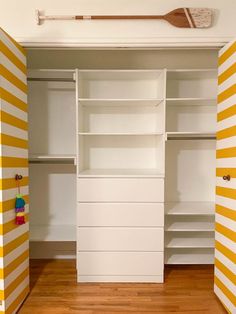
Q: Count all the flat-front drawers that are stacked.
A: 4